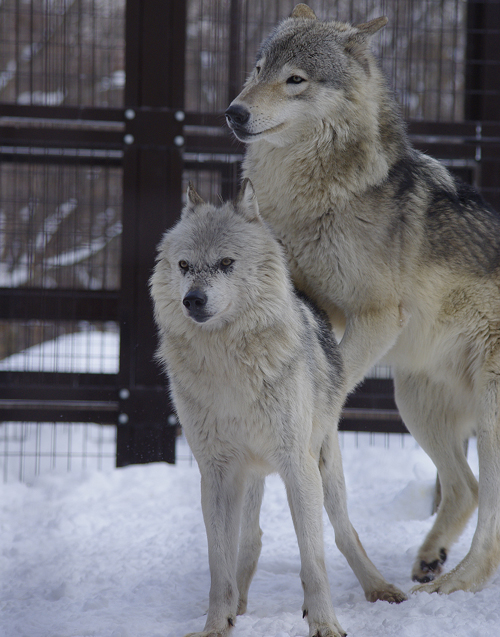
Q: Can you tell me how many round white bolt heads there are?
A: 7